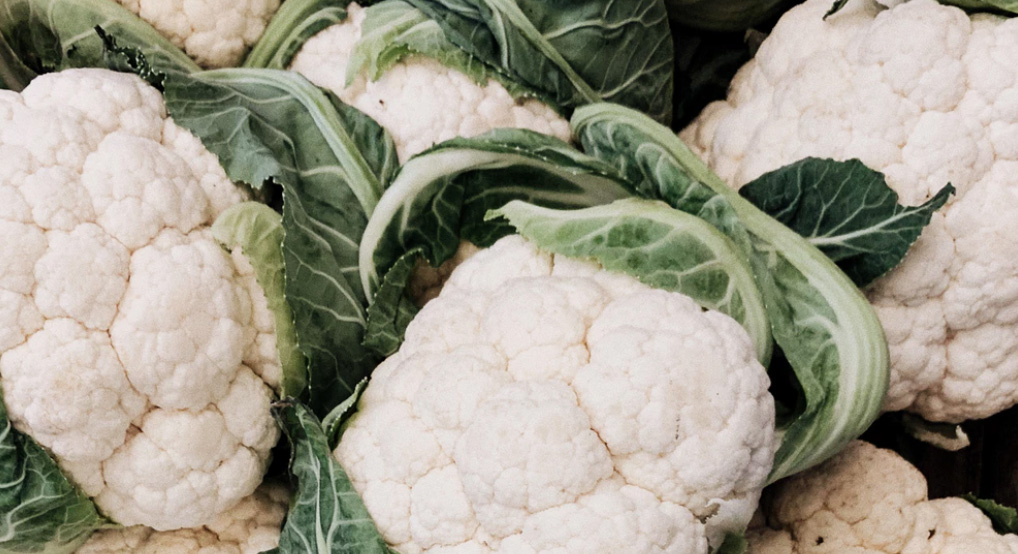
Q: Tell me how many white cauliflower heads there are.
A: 7